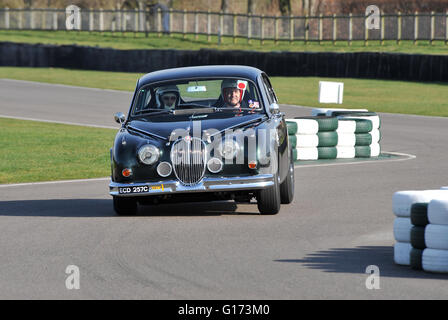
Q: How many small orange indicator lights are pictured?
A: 2